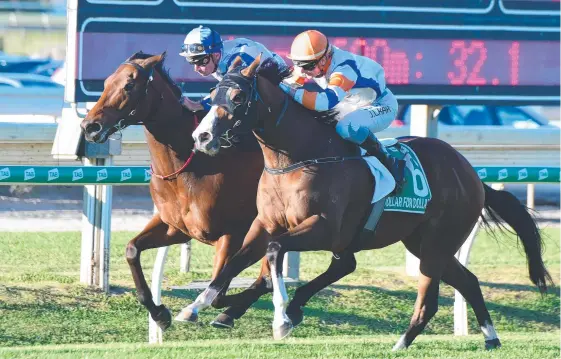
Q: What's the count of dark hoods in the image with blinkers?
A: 1